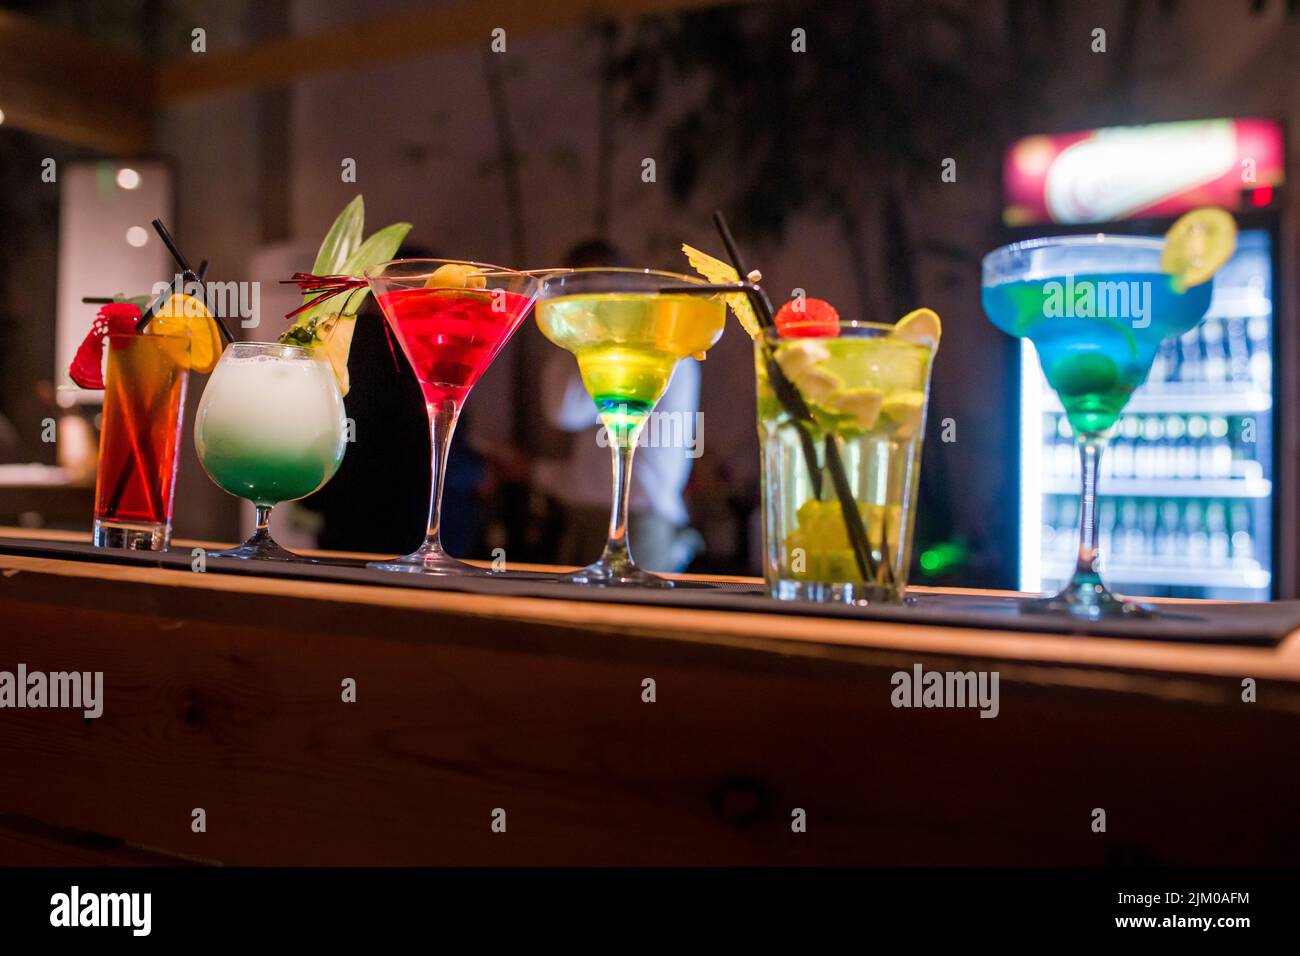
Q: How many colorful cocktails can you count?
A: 6